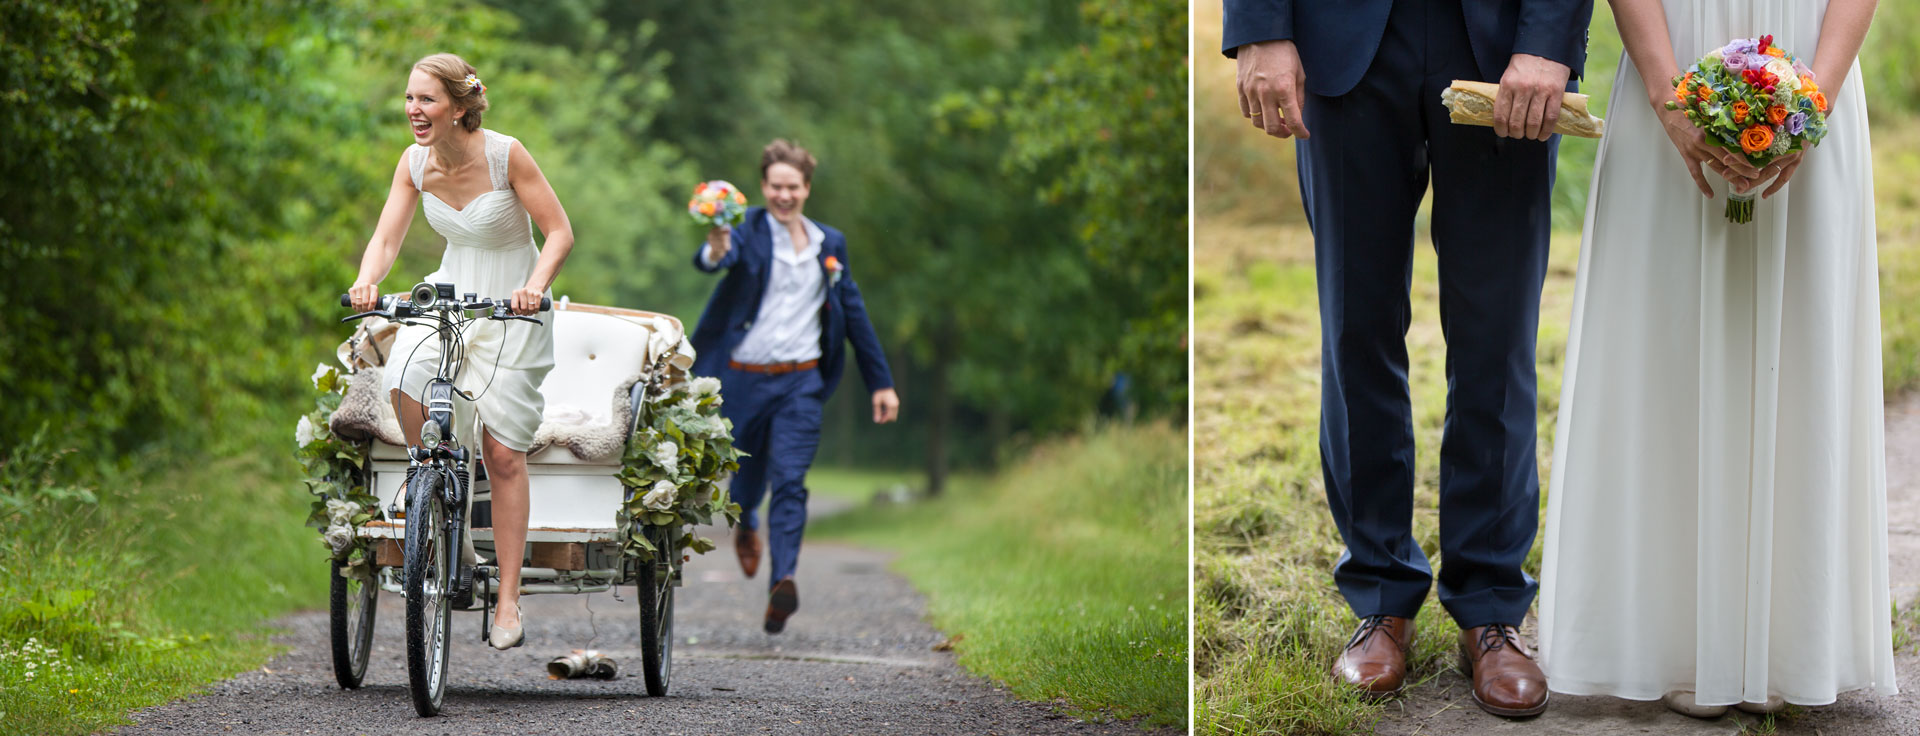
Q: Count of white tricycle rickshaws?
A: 1